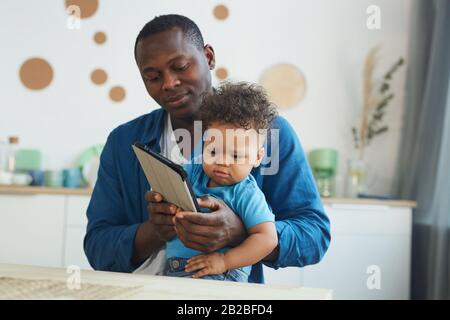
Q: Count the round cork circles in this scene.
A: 8